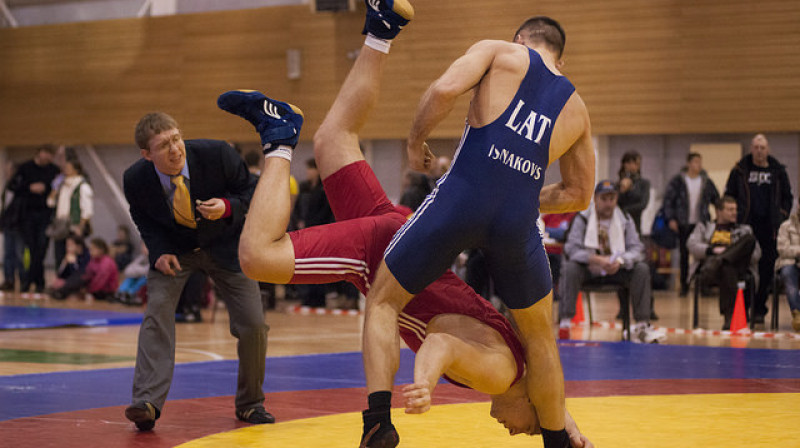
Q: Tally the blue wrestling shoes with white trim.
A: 2